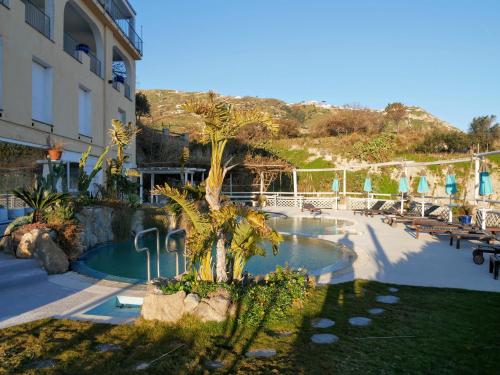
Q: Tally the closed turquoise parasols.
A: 6